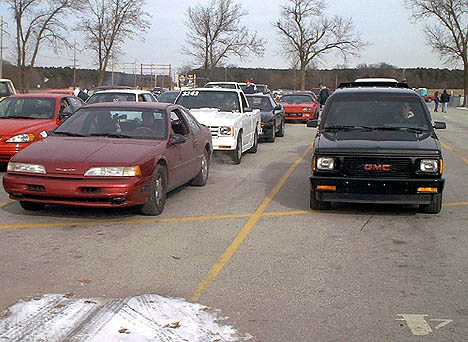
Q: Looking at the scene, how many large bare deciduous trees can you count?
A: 5